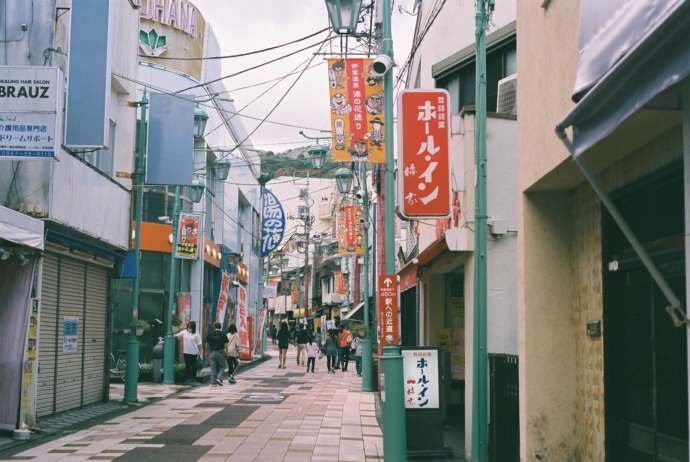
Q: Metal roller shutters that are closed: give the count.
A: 3